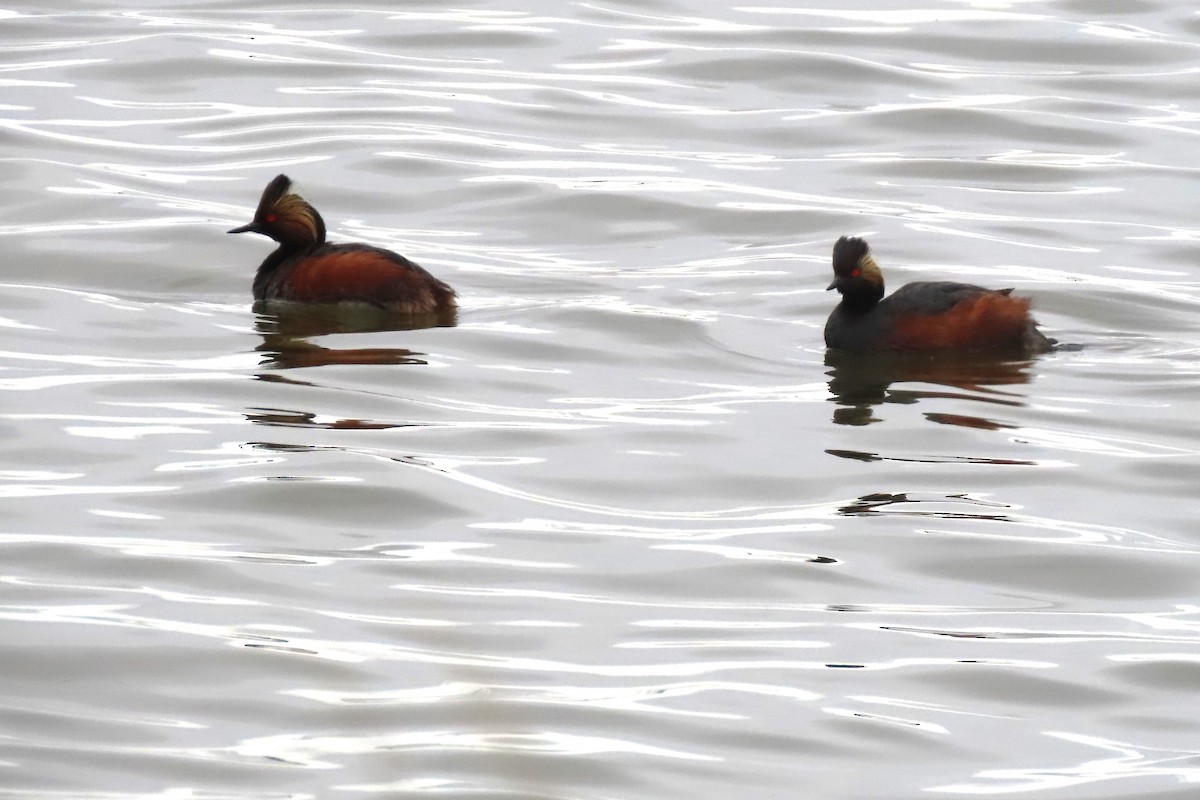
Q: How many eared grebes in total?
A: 2